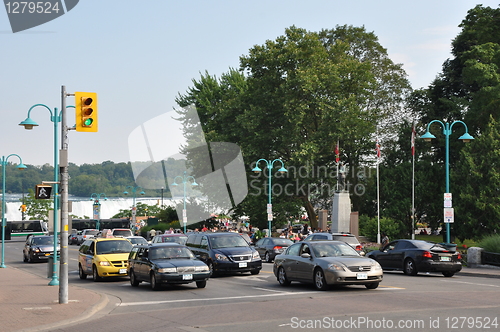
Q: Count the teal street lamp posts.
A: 7